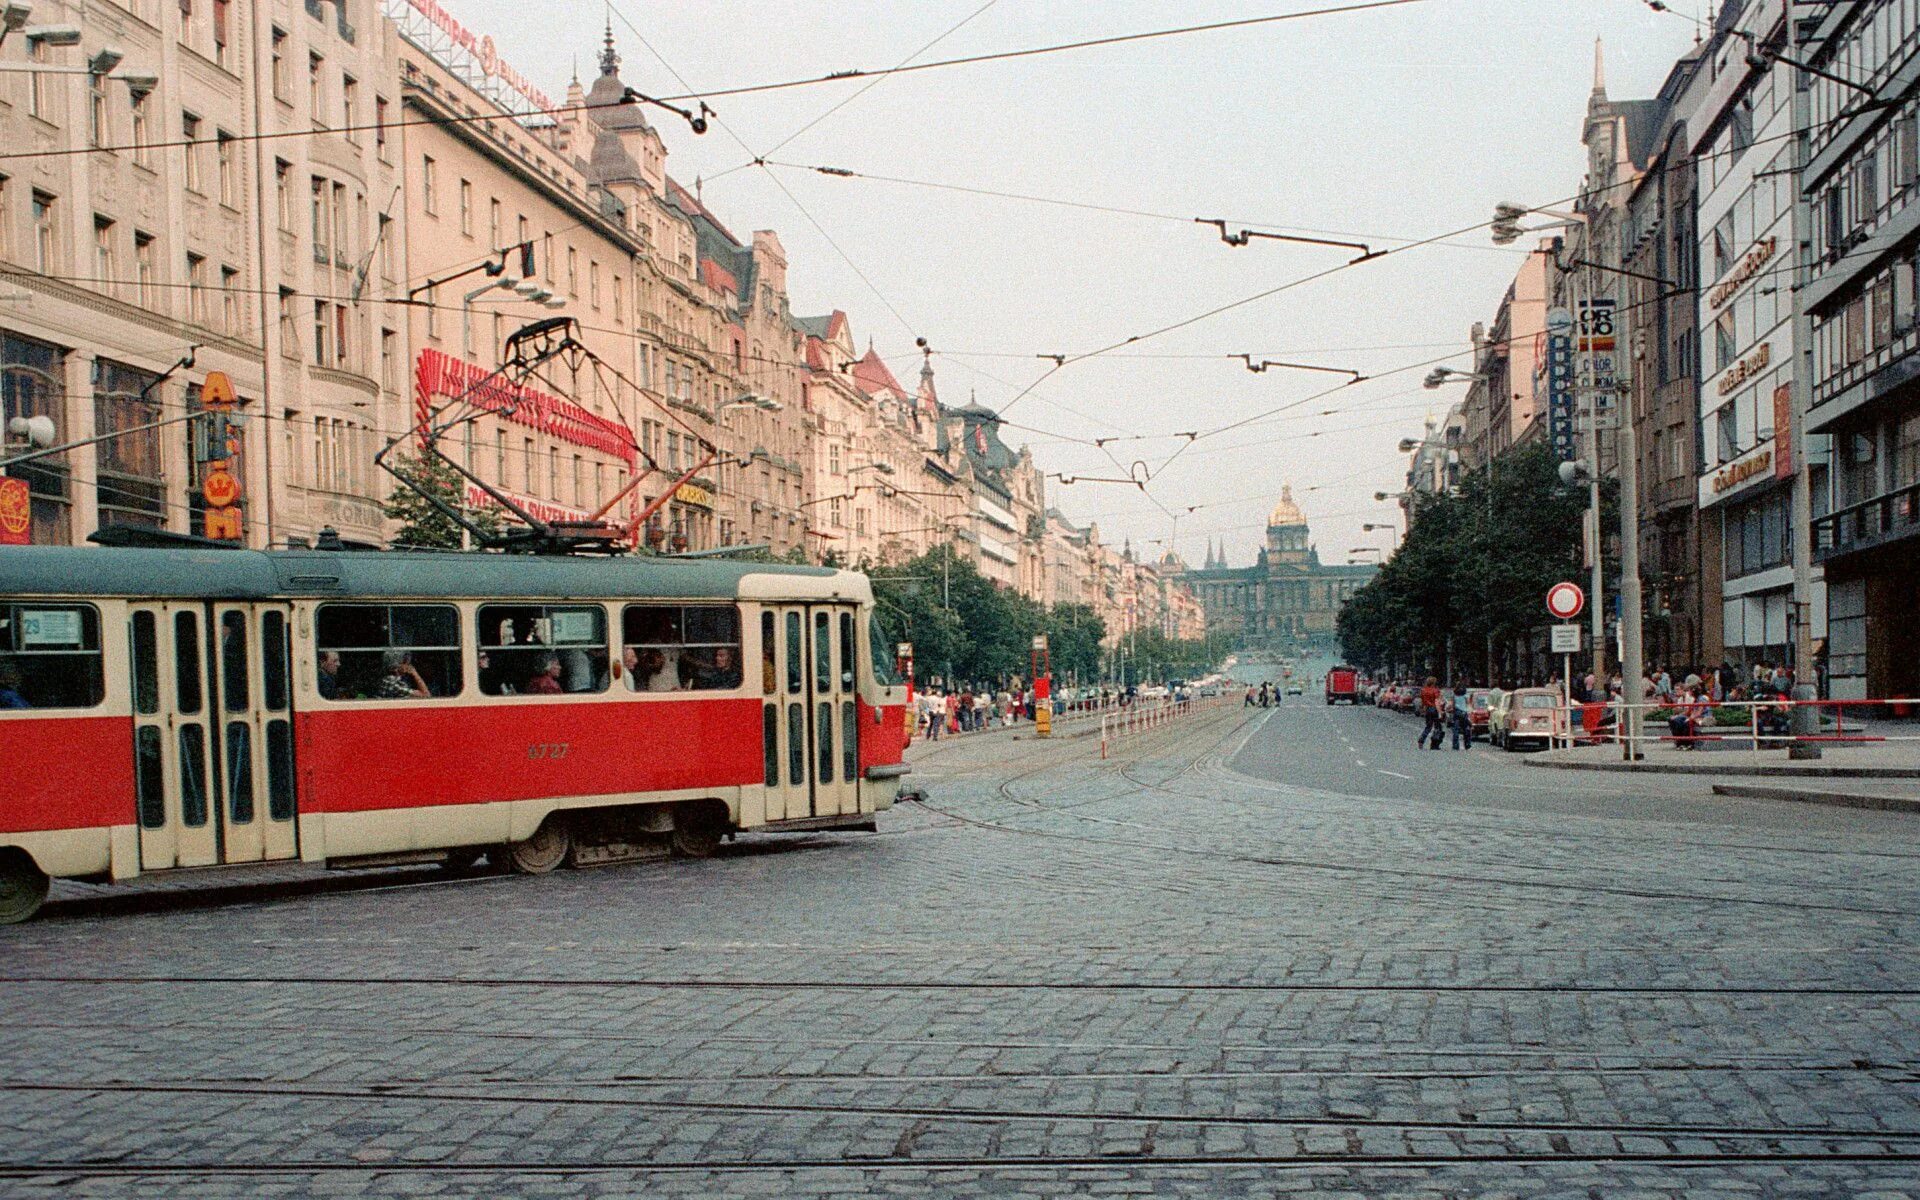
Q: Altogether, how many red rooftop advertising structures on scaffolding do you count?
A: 1